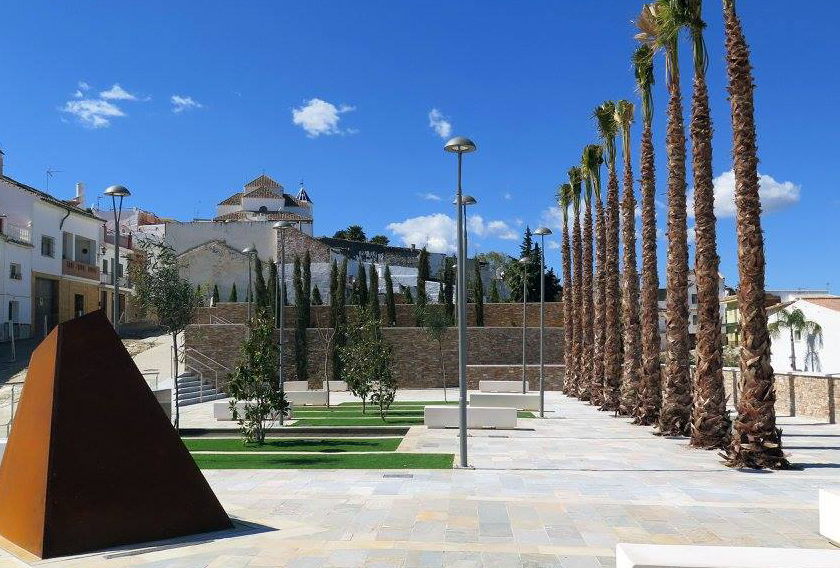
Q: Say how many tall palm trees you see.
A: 10